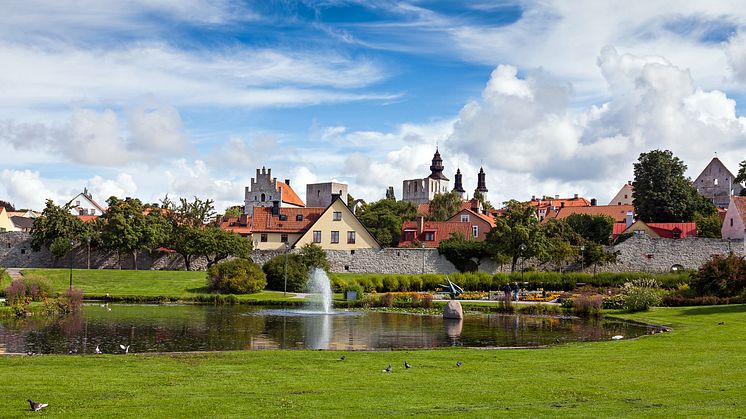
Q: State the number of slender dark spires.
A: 3